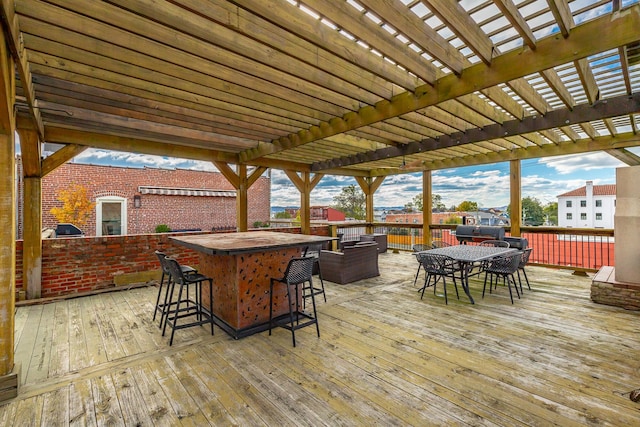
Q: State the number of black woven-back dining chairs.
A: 6